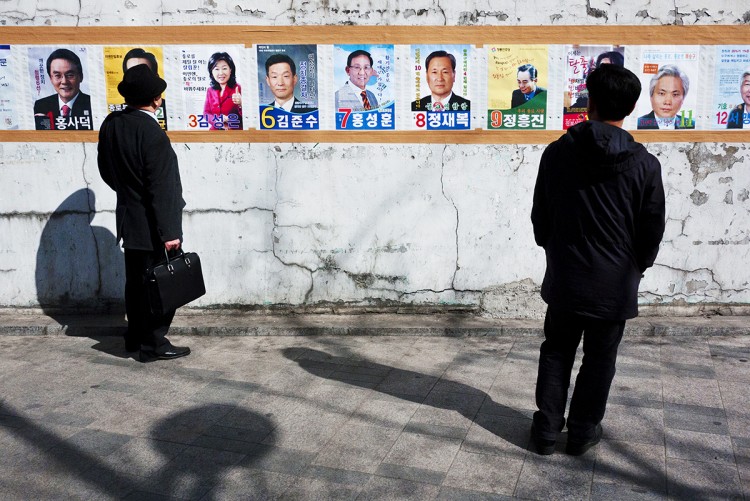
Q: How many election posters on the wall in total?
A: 11